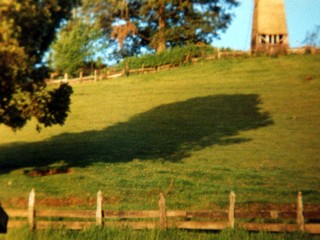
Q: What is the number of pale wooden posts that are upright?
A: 5